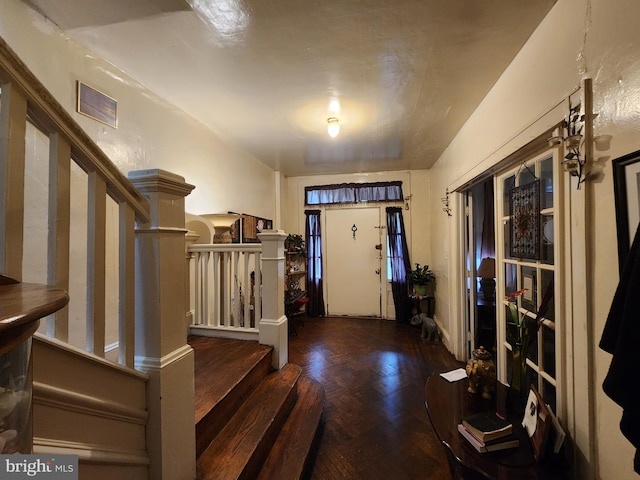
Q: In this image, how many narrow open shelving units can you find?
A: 1